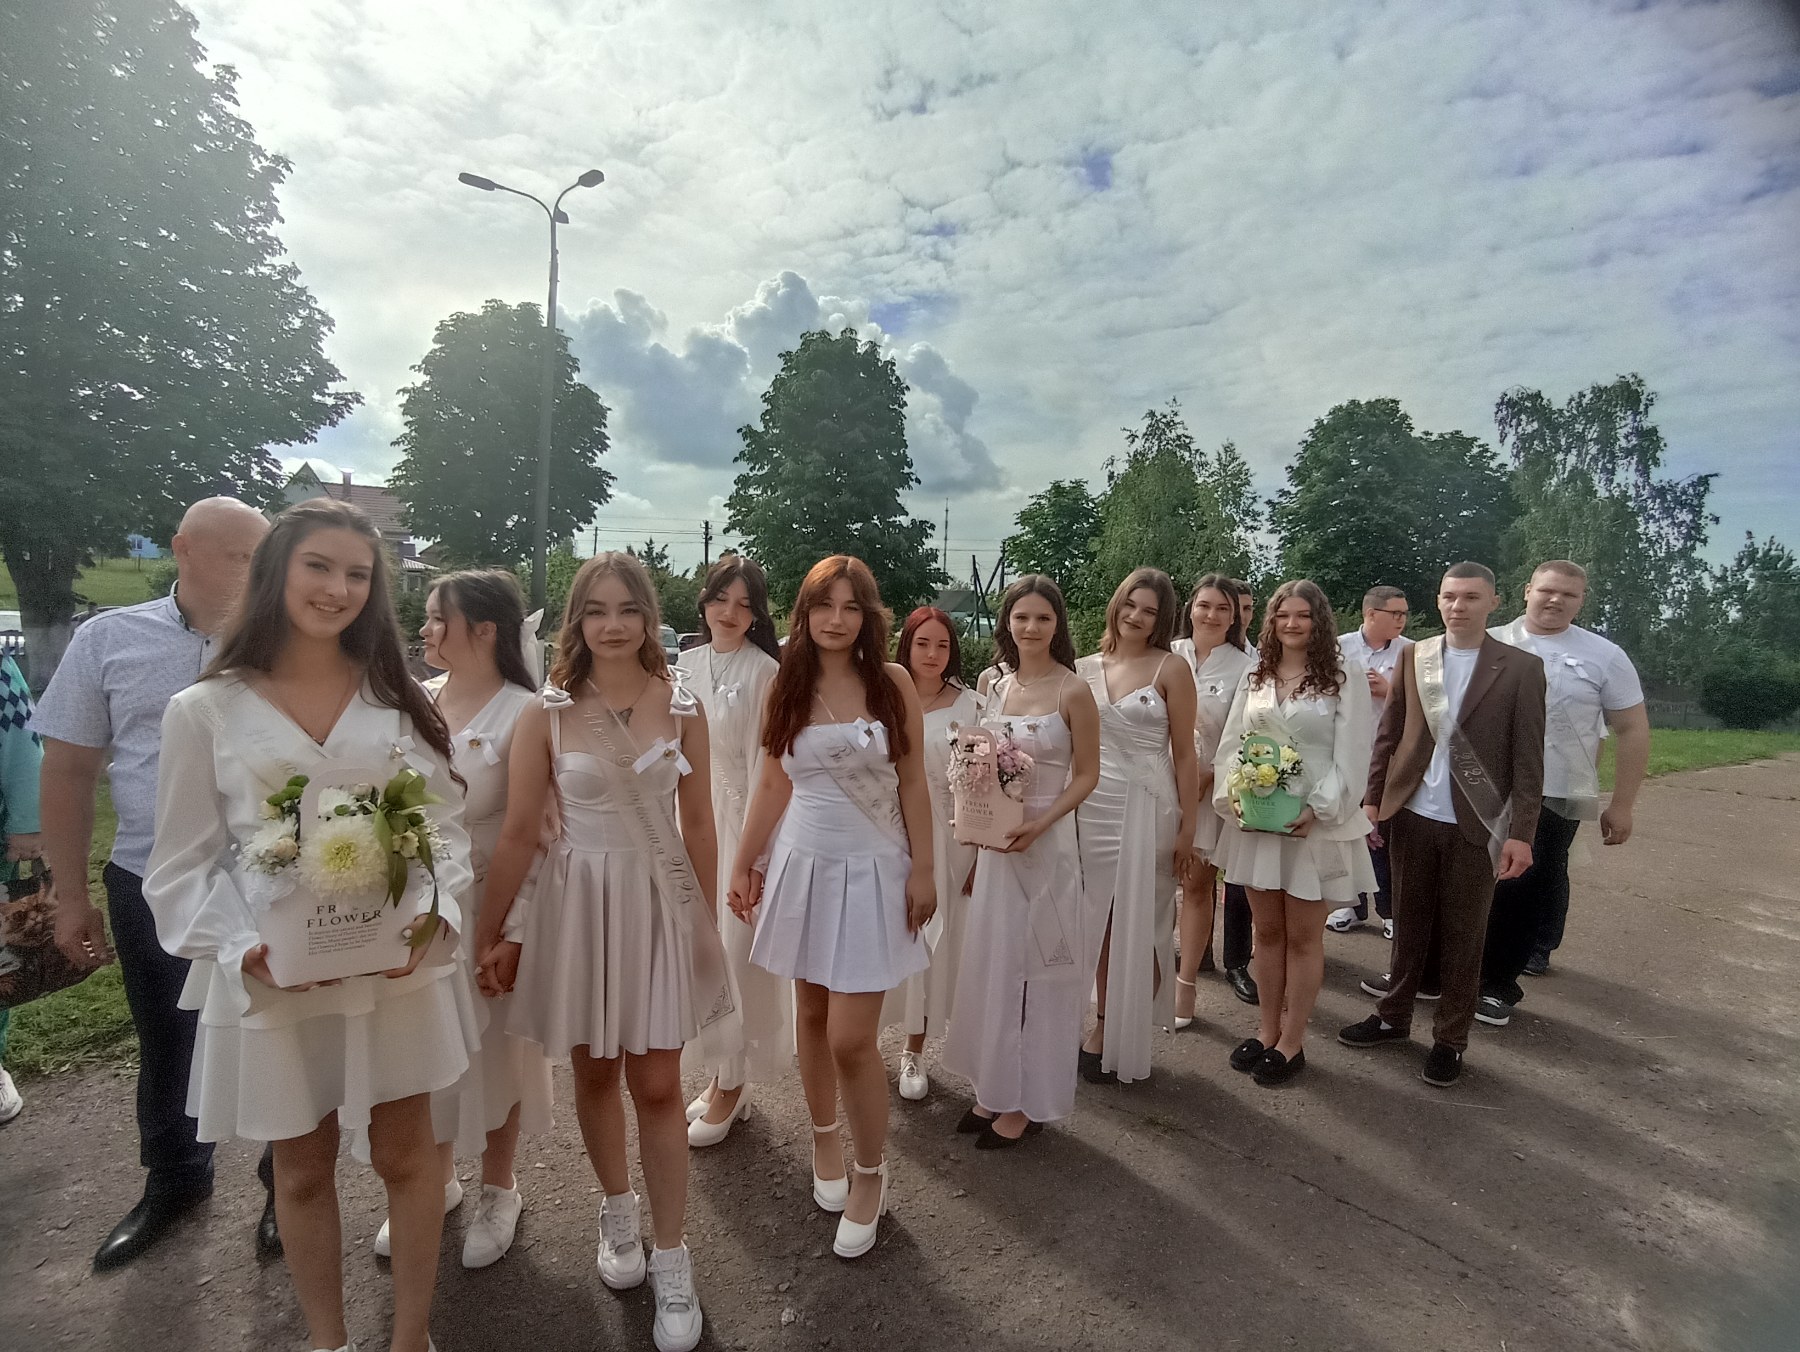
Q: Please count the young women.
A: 10